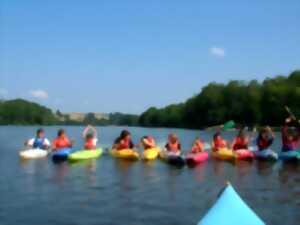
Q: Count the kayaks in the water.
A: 12